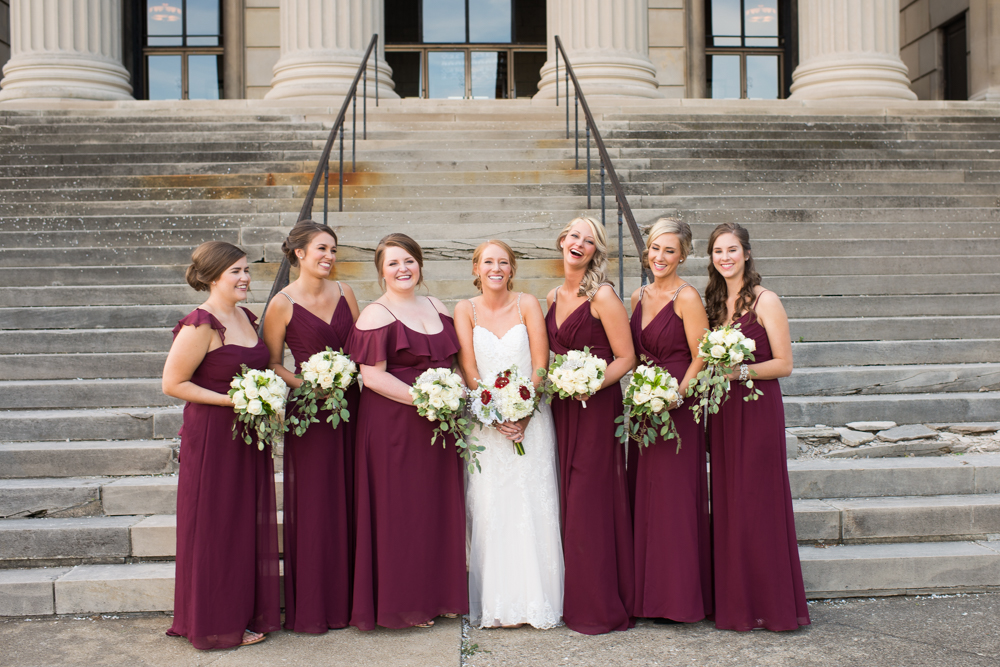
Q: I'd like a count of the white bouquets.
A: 6